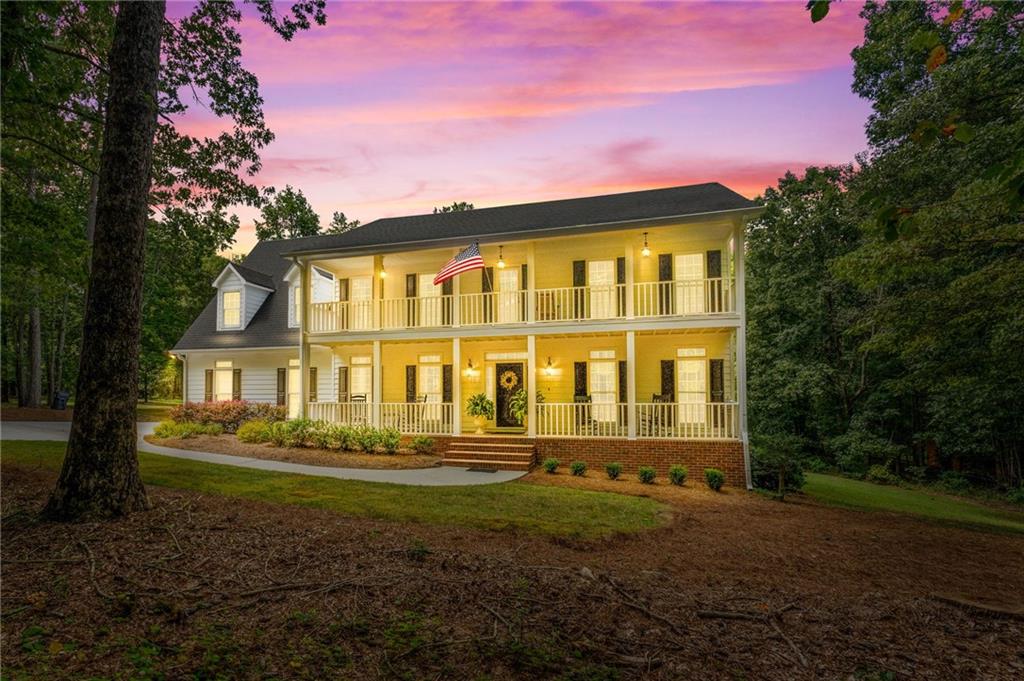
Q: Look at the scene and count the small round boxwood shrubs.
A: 6